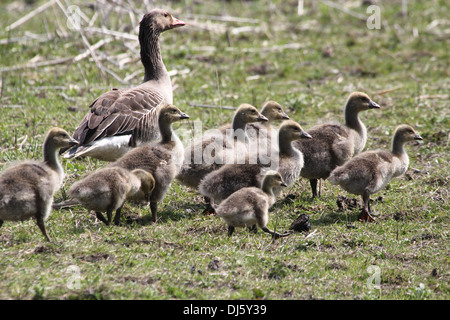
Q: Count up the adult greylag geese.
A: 1